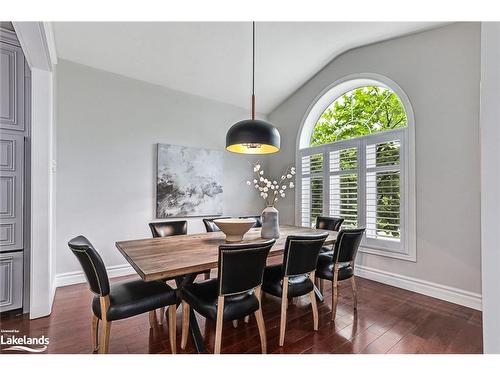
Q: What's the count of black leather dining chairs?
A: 8